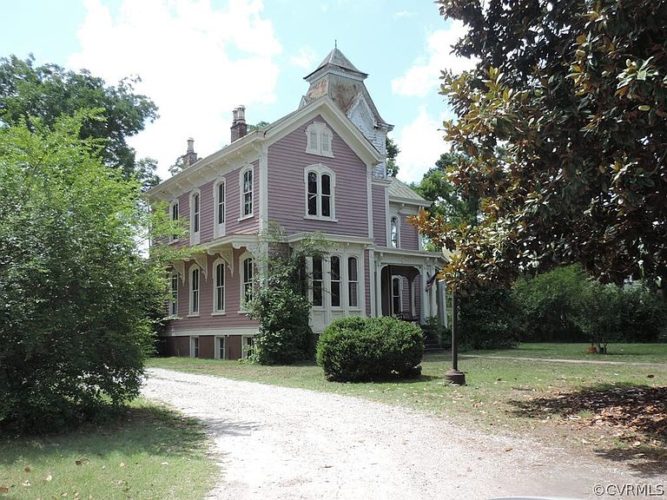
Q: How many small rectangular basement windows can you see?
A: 3